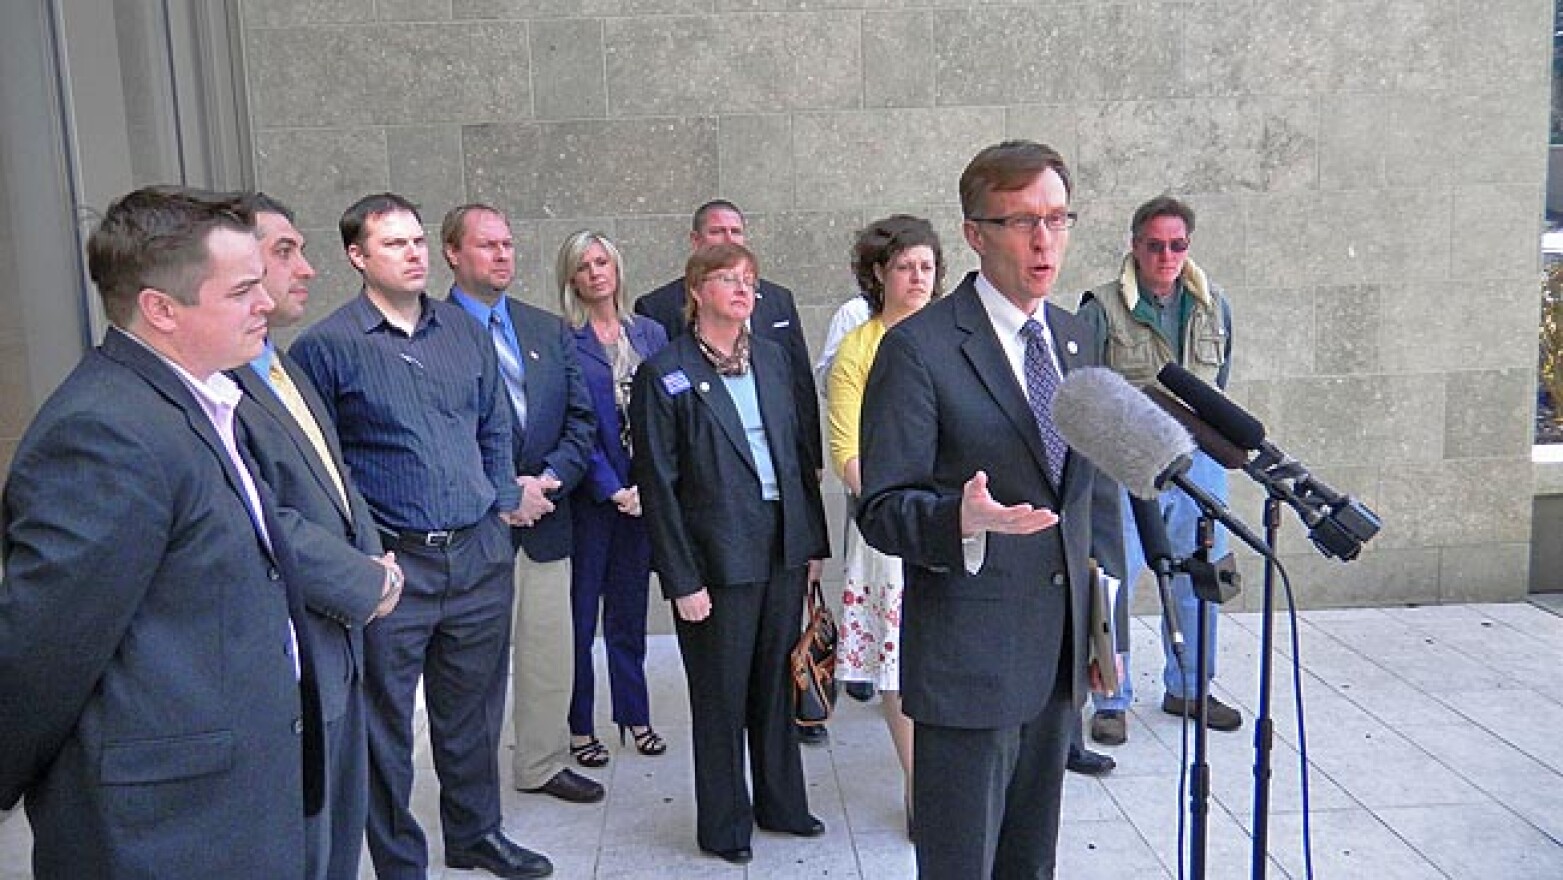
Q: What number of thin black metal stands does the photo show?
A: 2